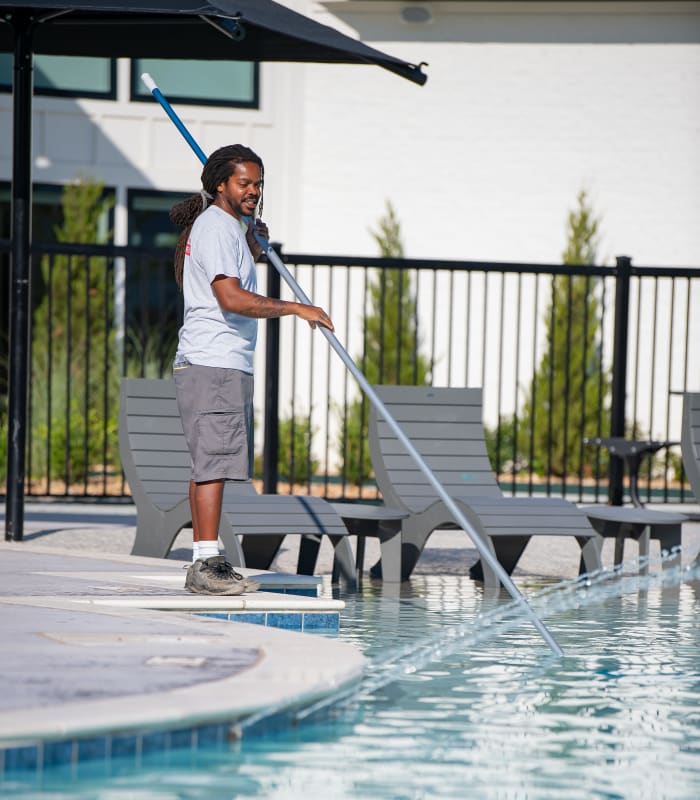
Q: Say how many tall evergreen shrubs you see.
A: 3